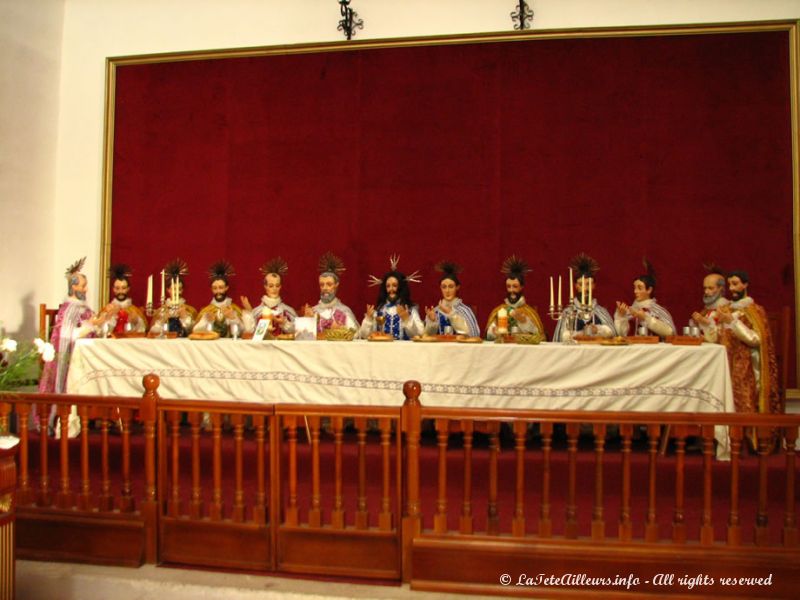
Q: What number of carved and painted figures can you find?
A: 13